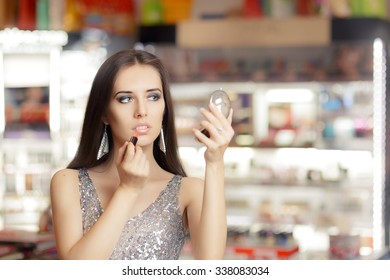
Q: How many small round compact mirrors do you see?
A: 1